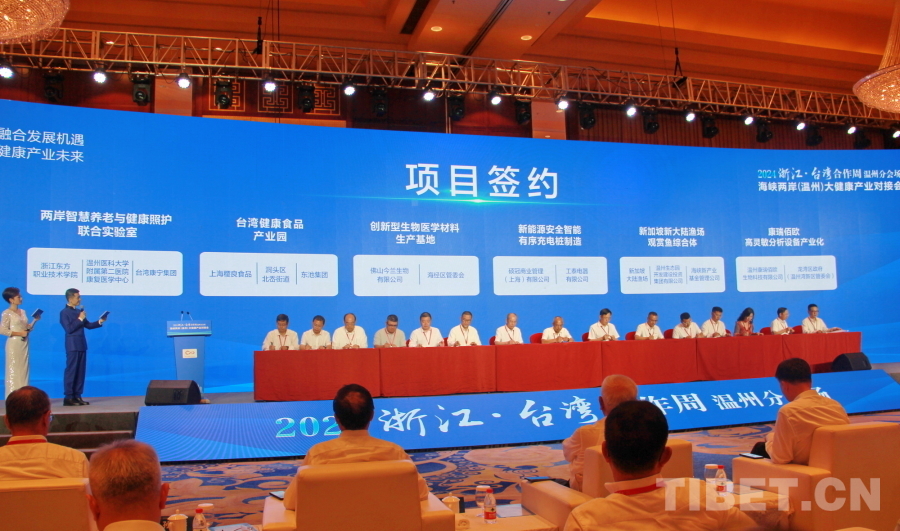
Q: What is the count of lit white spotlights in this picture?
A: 14